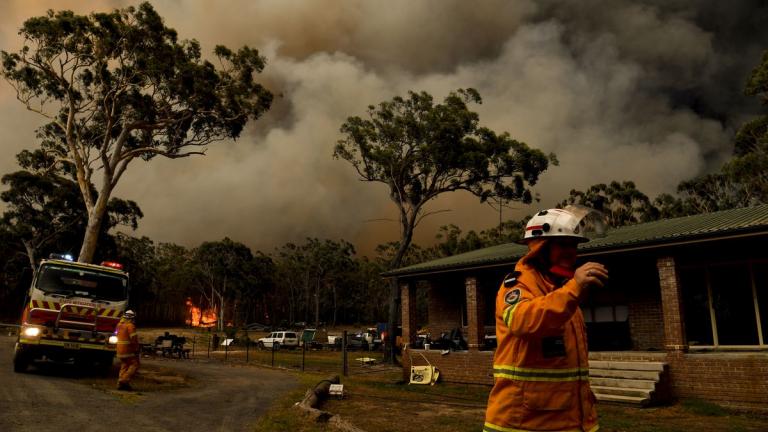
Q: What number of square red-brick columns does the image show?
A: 3